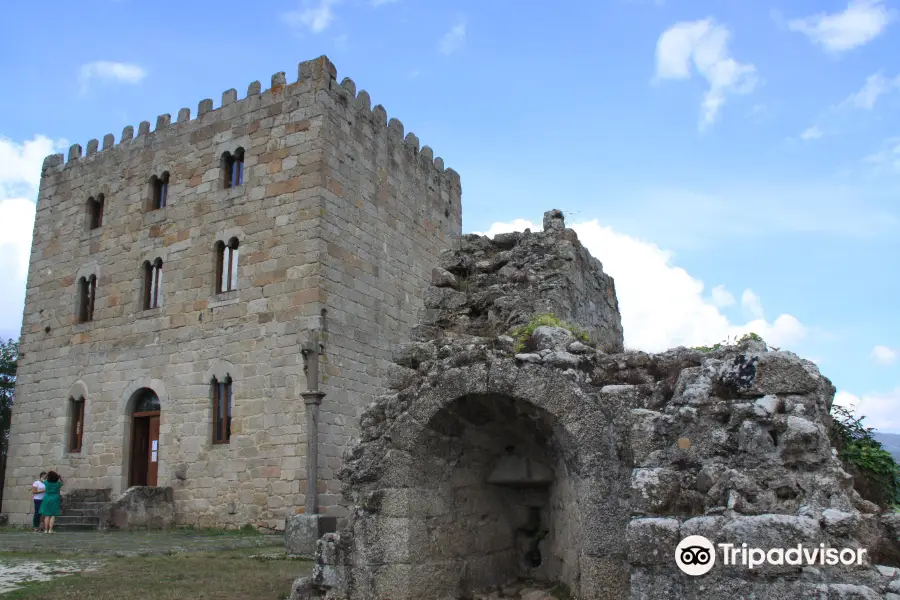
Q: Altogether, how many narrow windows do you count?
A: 8